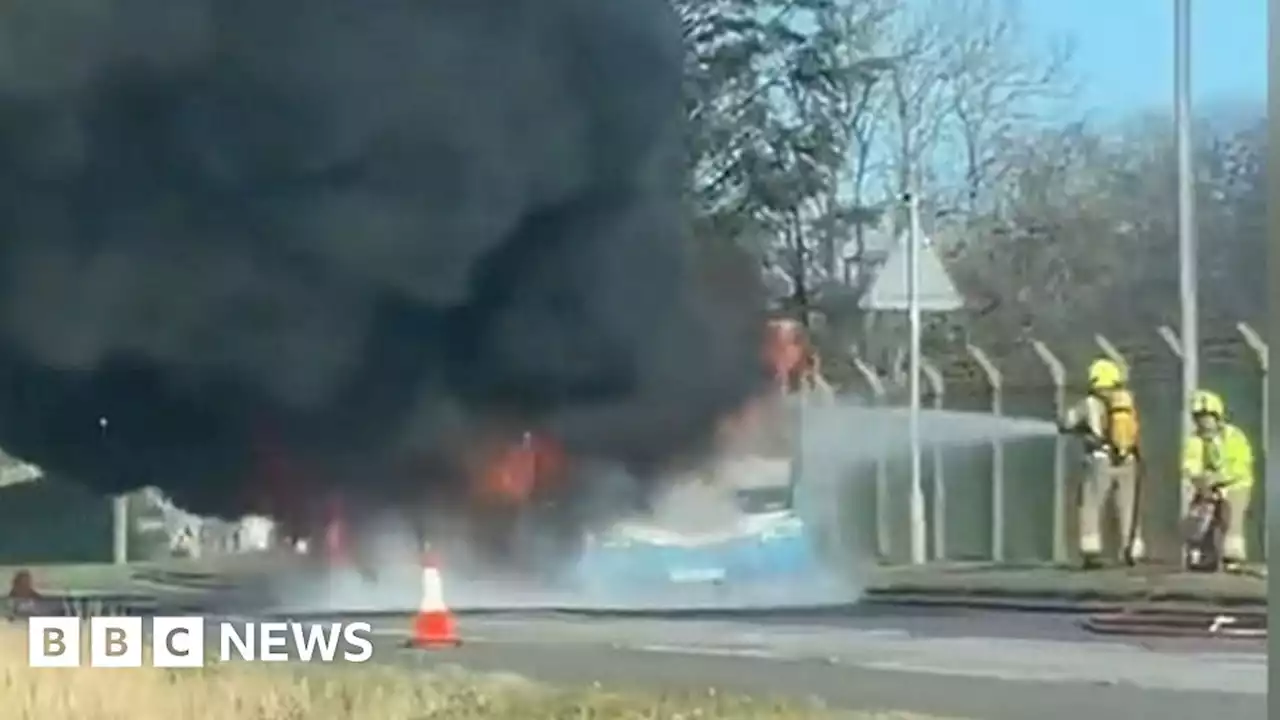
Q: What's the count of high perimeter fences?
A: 1